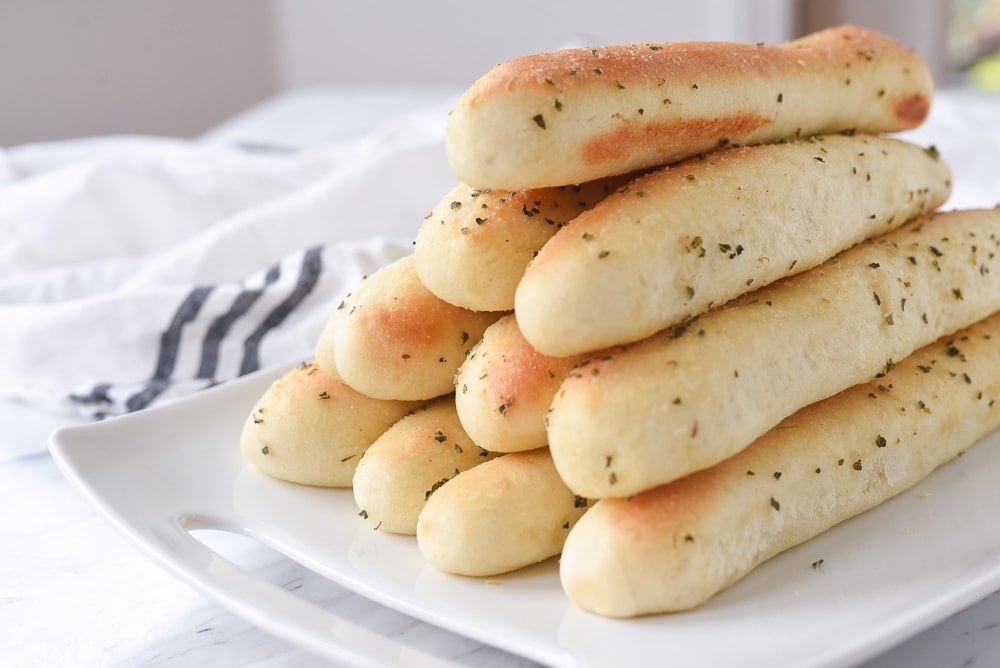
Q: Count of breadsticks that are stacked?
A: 10